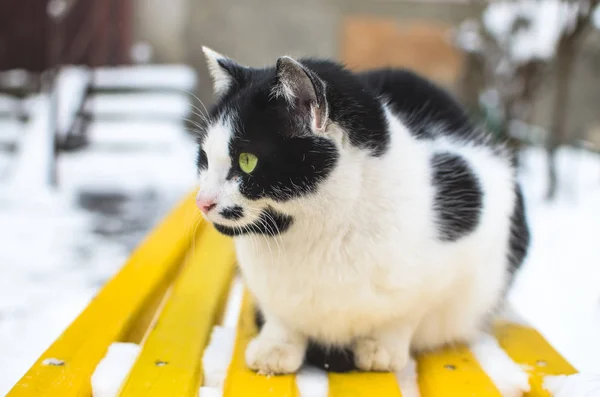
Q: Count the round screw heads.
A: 4